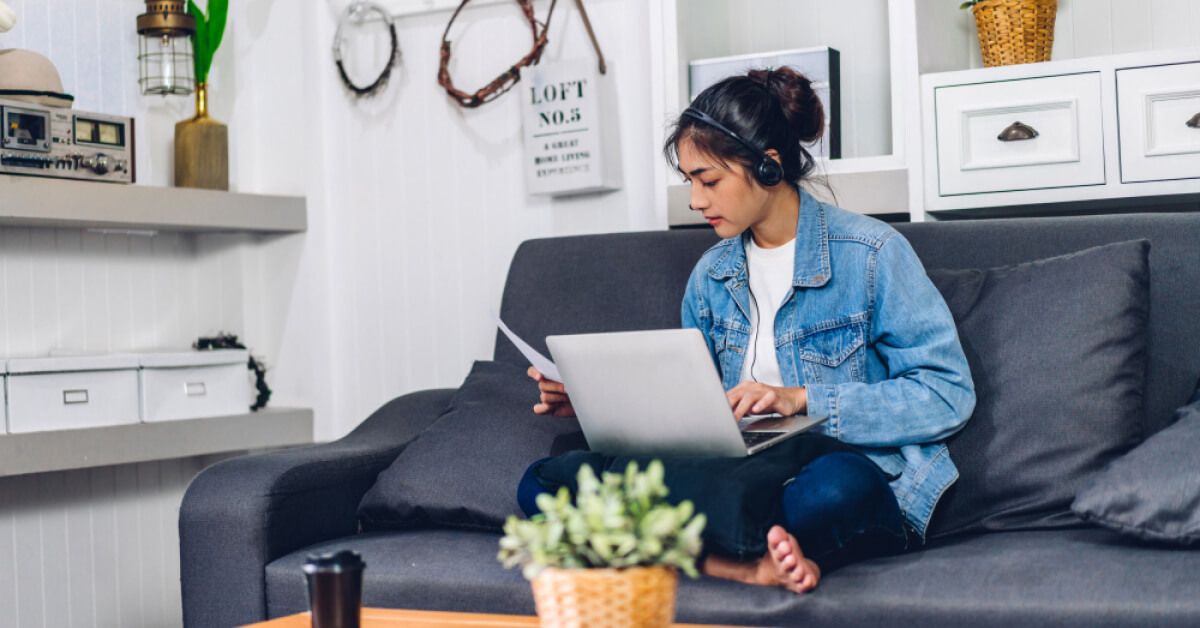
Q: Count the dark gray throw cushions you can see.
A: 3